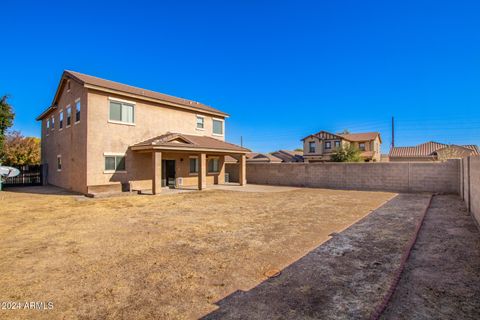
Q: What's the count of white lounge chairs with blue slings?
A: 0